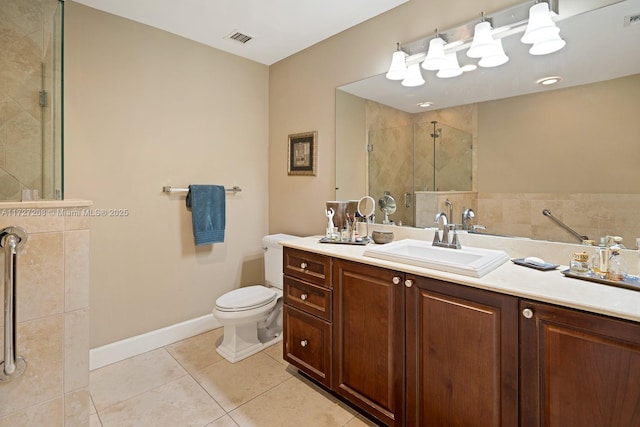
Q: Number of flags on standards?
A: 0